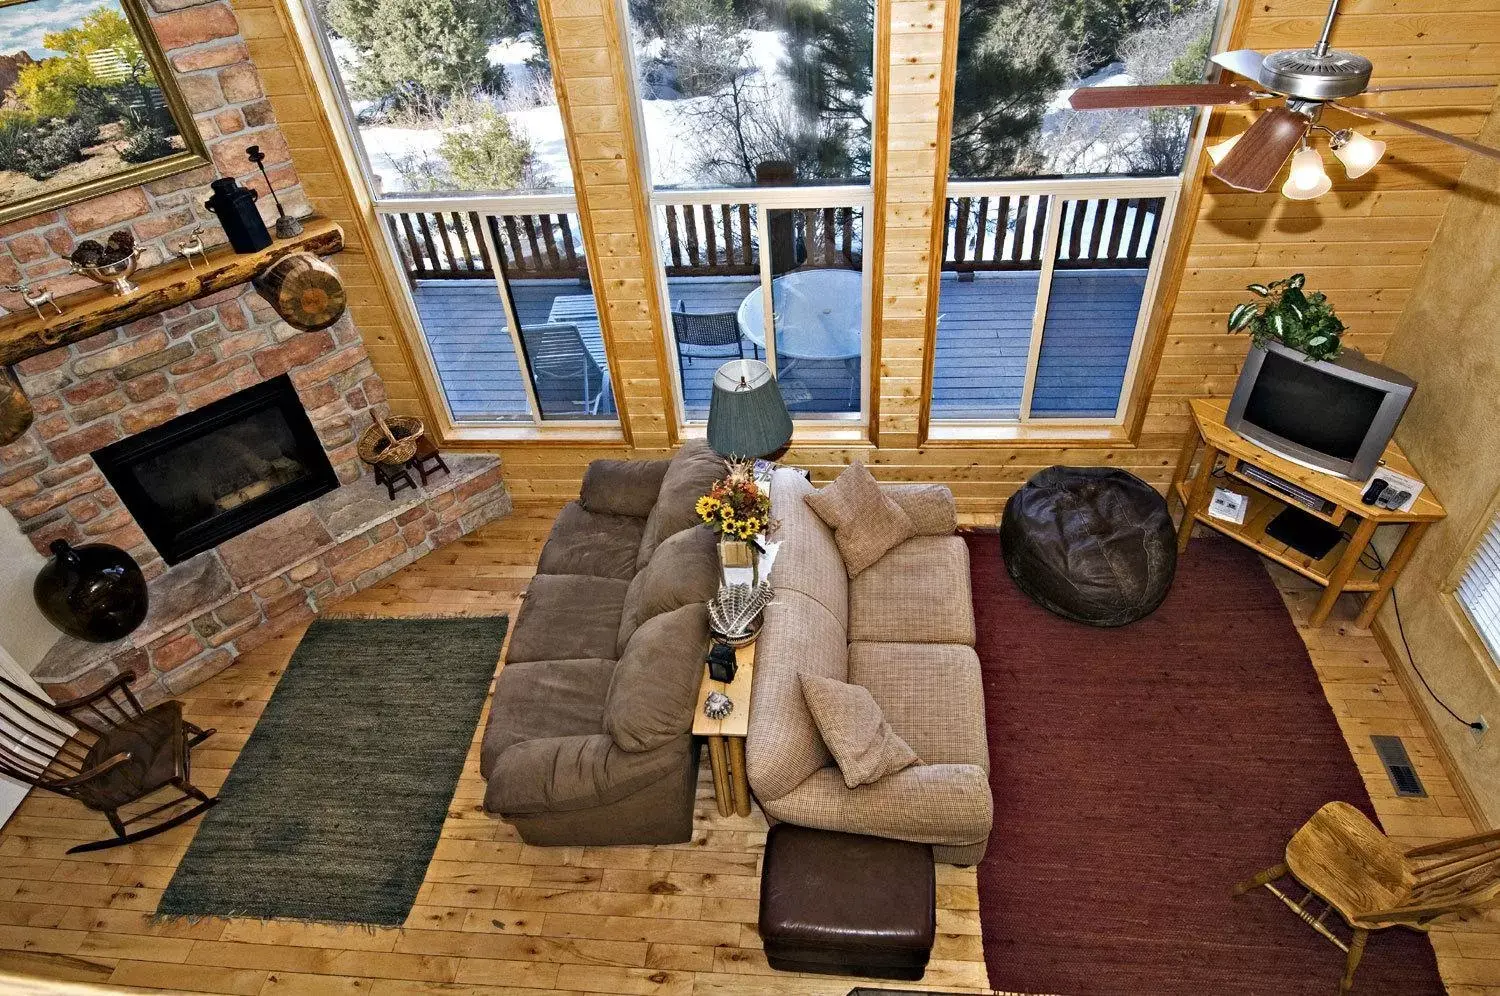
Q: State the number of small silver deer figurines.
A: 2